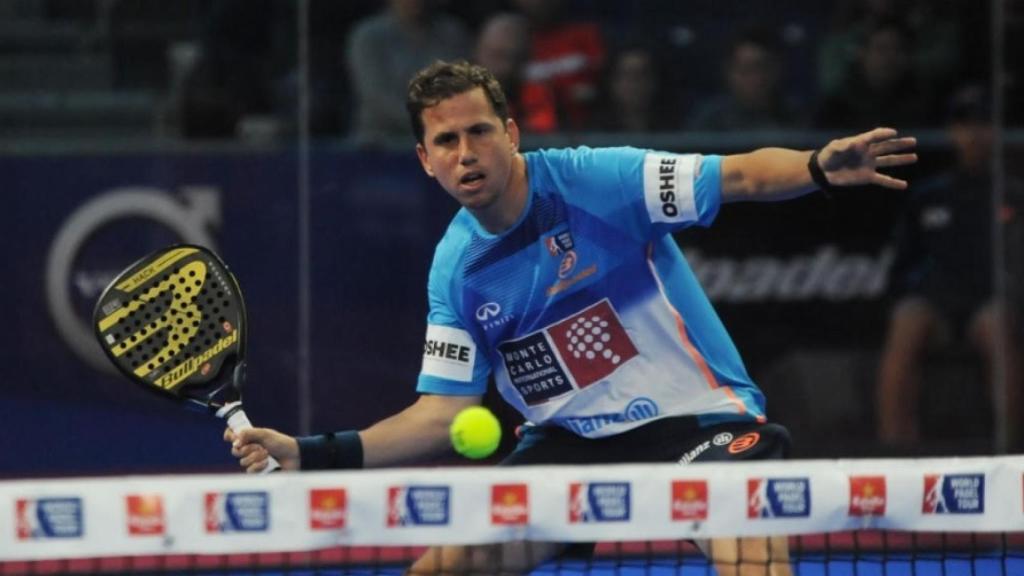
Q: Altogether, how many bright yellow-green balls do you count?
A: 1